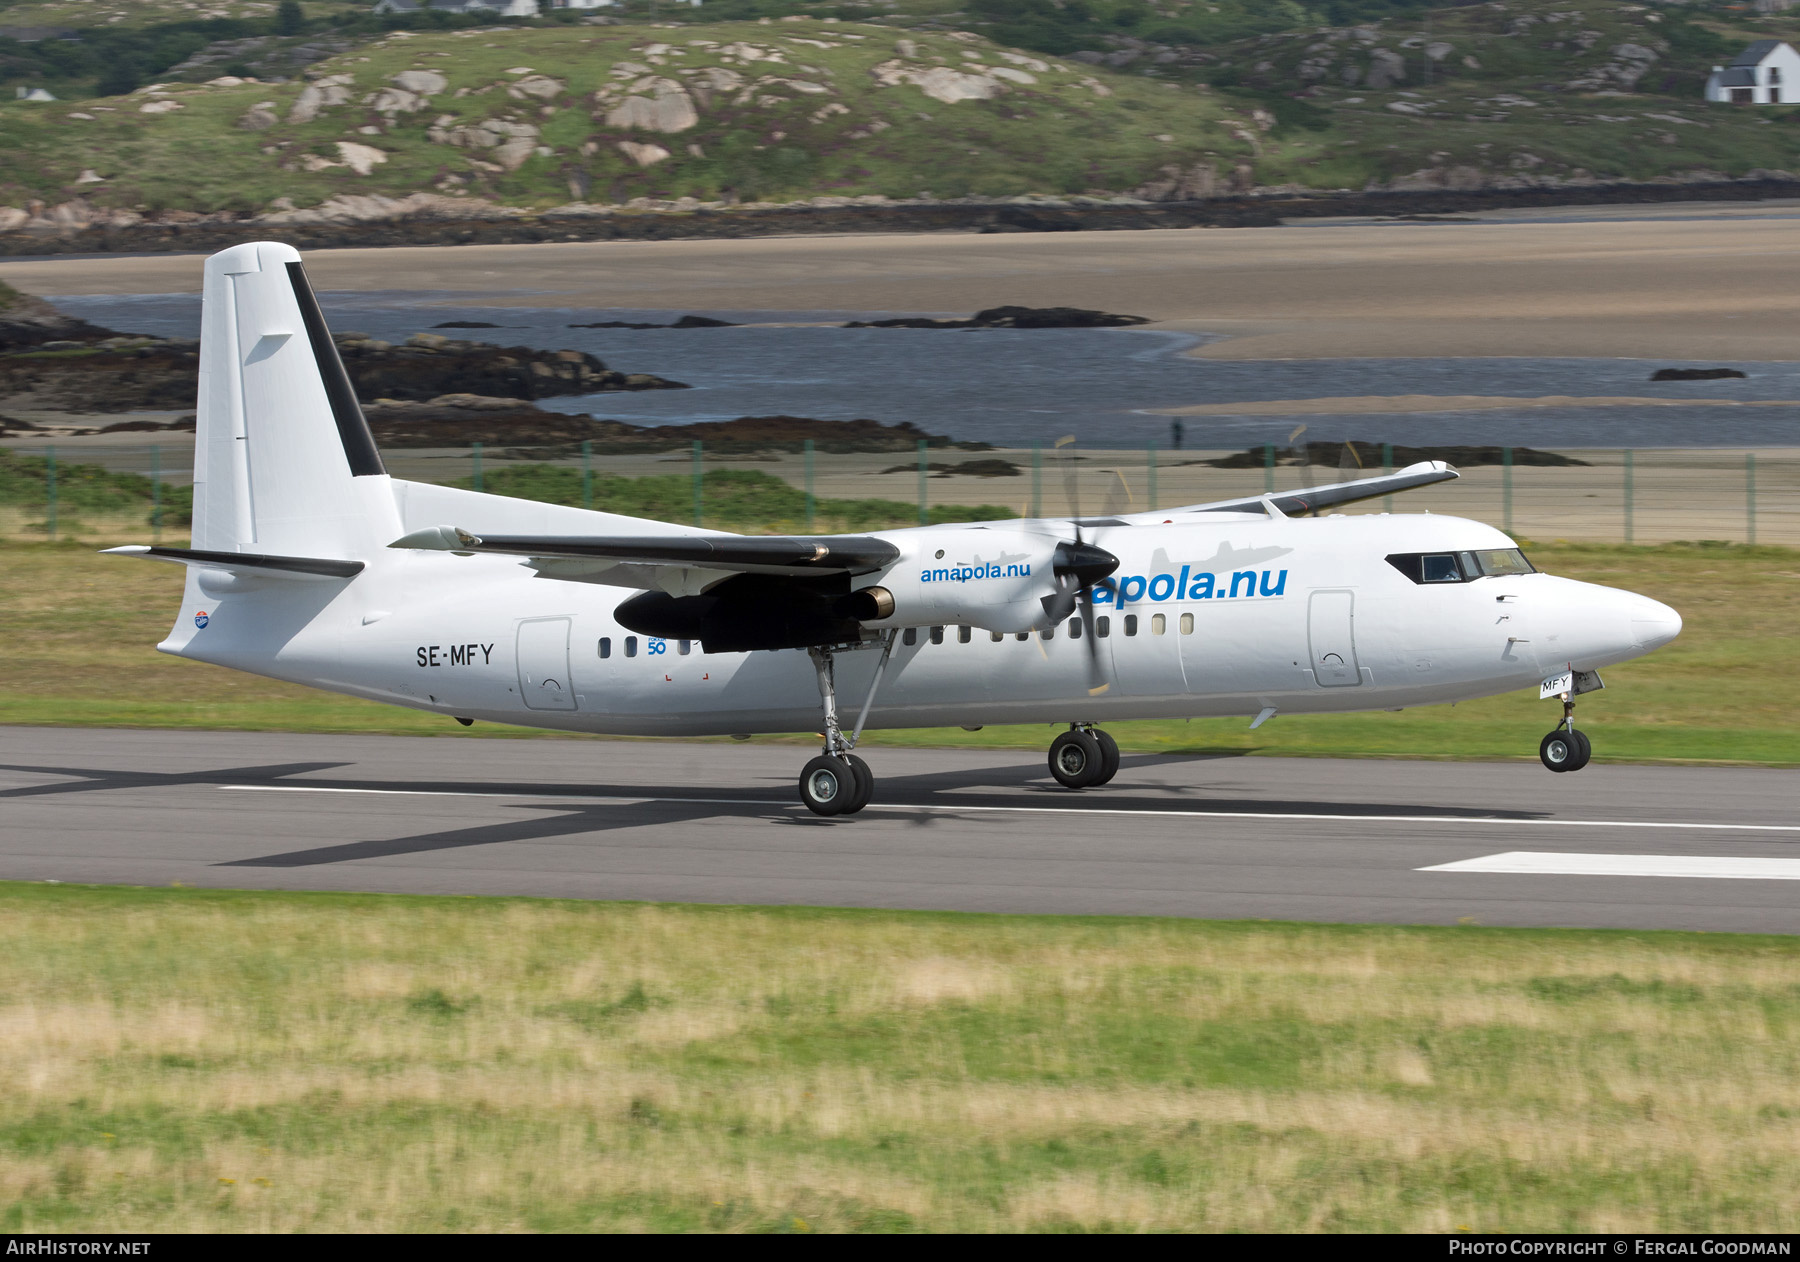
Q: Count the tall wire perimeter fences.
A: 1